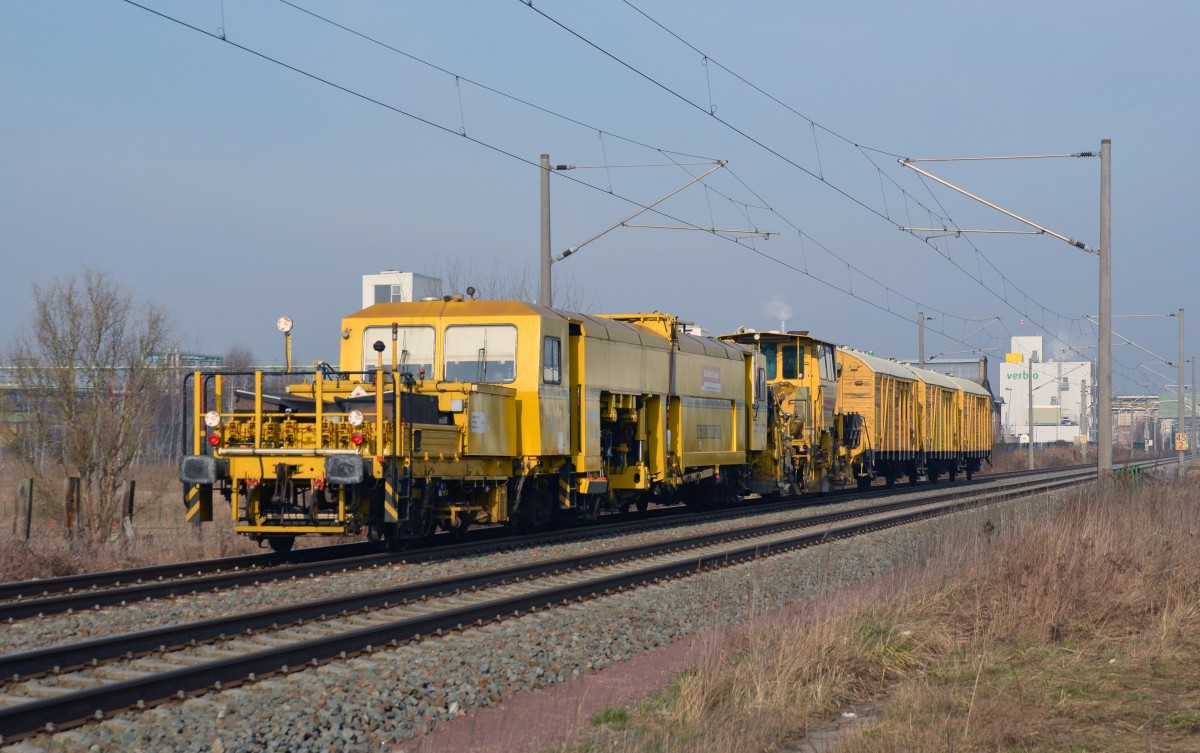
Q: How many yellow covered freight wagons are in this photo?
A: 3